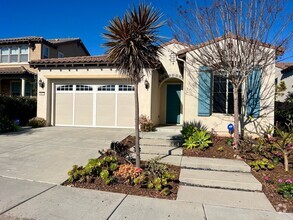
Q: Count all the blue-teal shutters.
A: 2